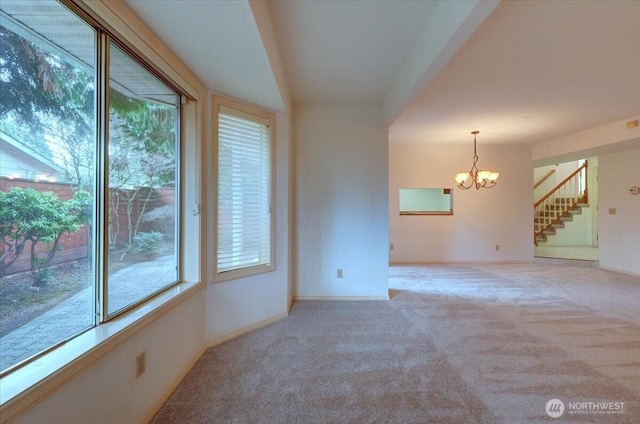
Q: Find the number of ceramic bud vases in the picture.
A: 0